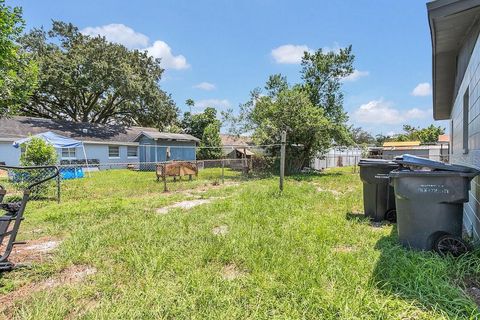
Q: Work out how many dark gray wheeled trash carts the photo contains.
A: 2